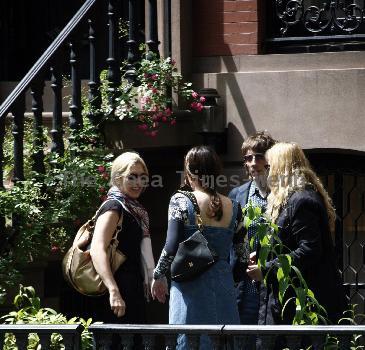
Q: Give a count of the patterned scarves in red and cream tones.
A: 1